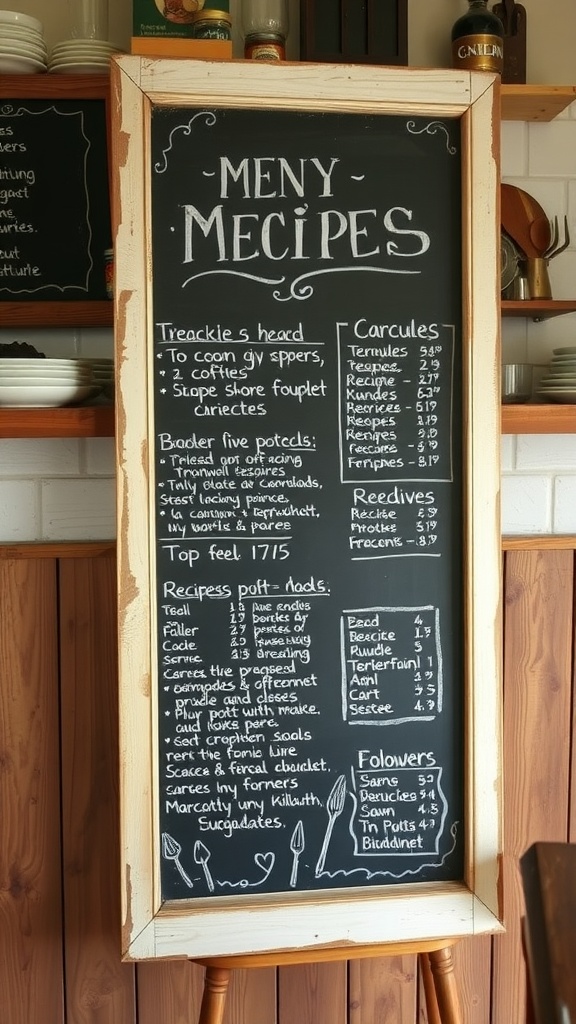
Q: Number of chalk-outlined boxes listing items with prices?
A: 3